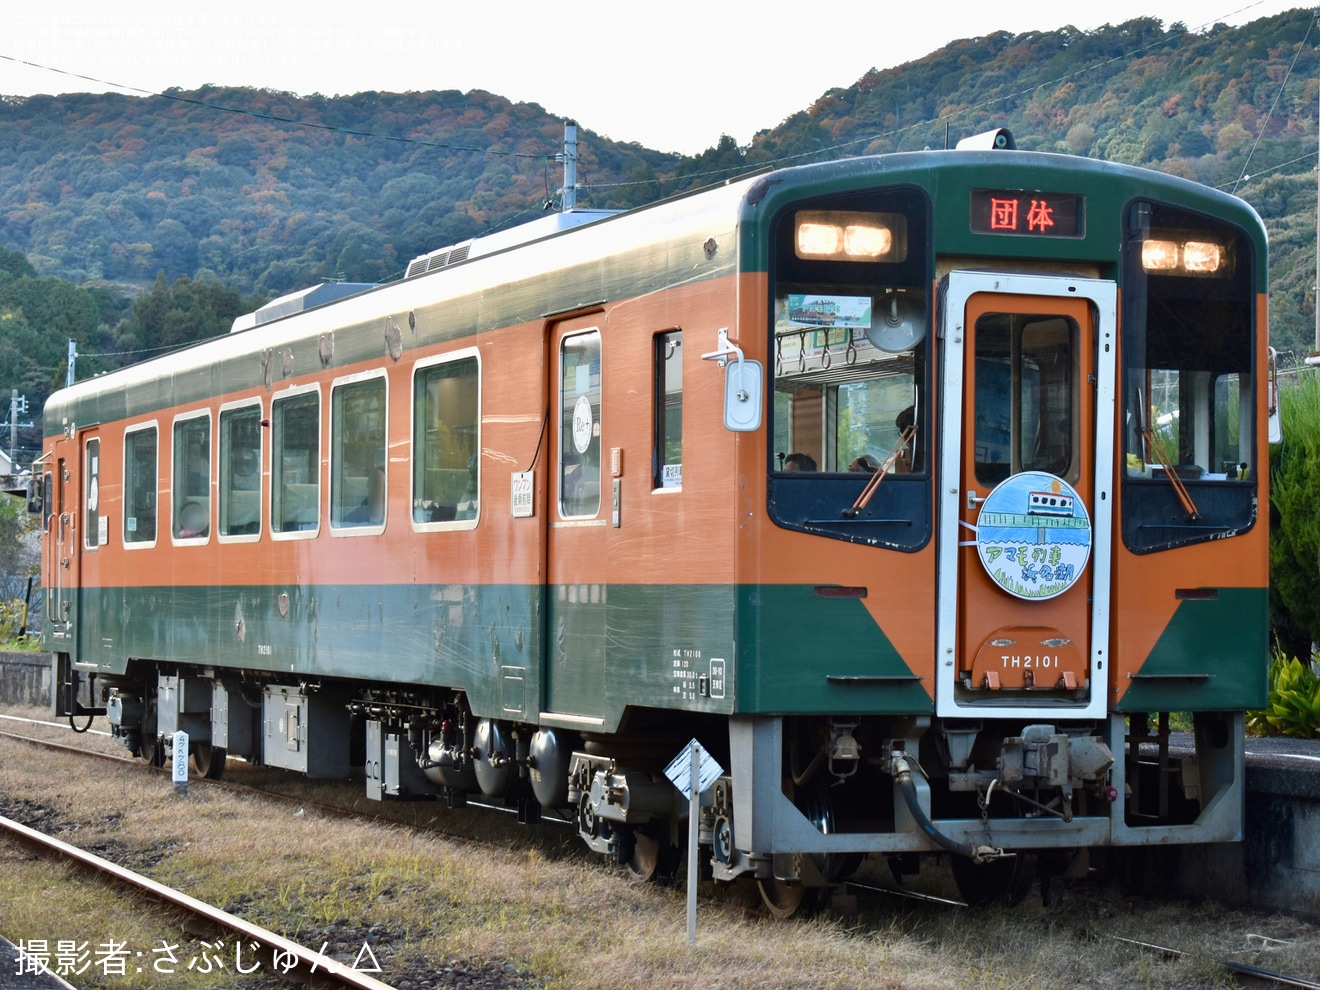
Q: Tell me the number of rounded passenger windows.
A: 6